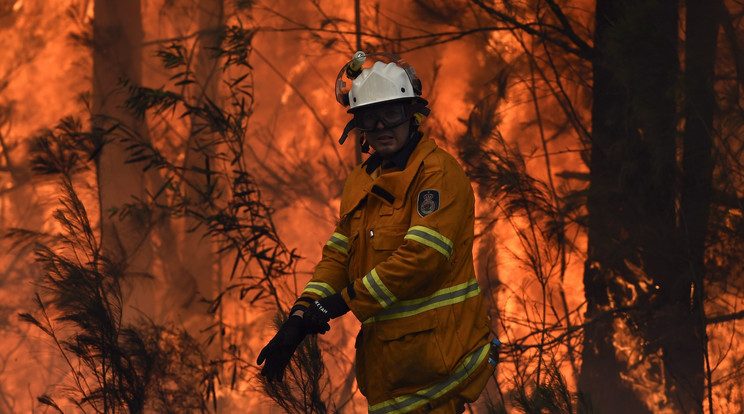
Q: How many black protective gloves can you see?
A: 2